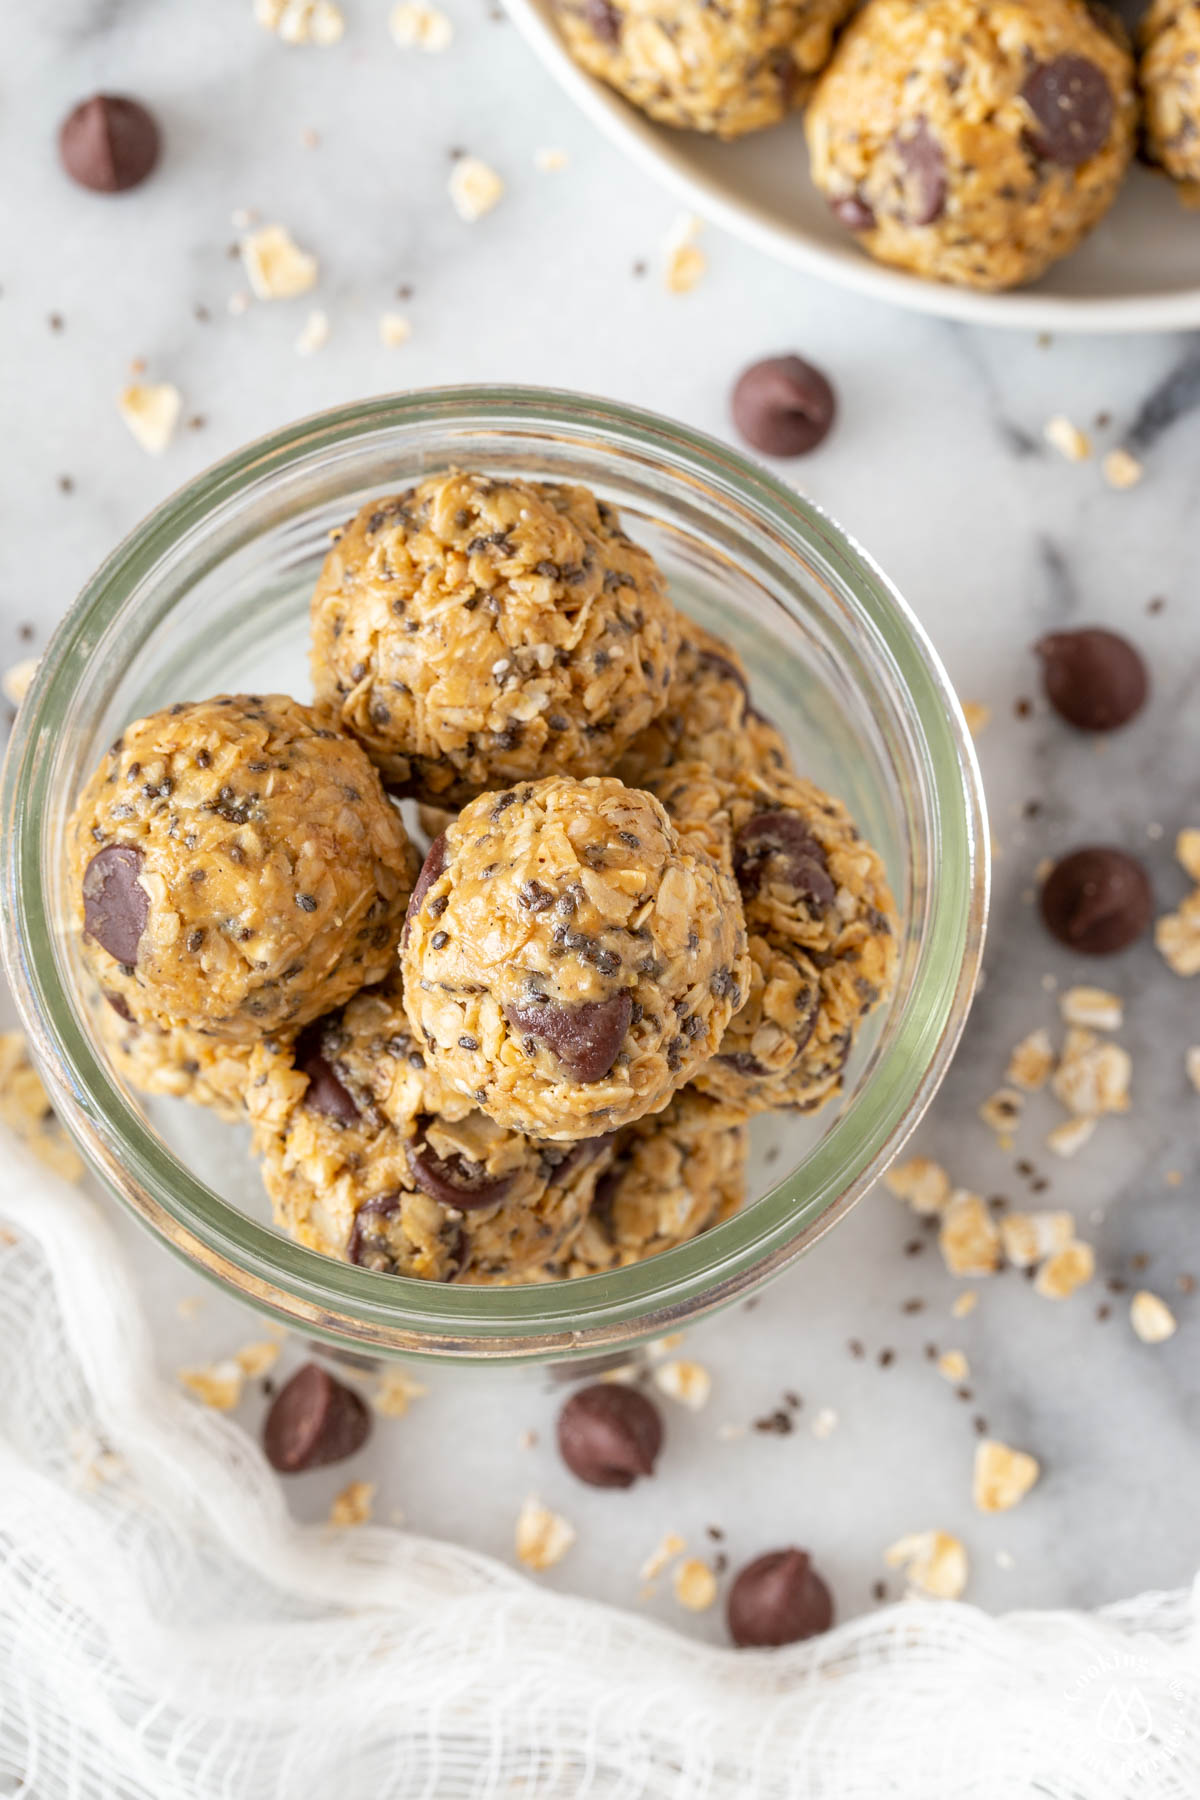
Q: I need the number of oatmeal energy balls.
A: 11